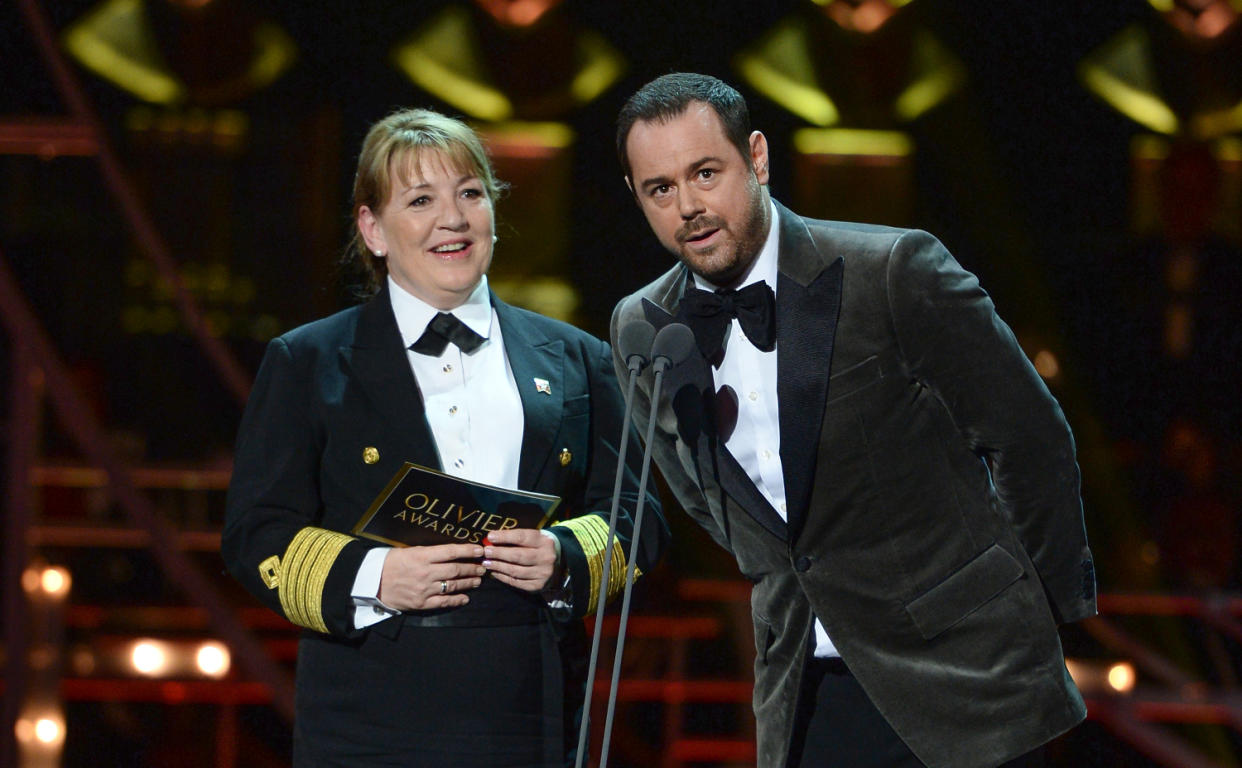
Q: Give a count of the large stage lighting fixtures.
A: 4